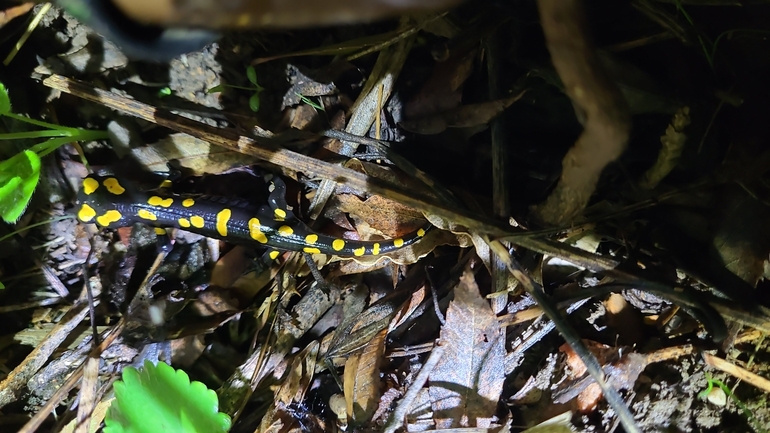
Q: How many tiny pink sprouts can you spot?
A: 0